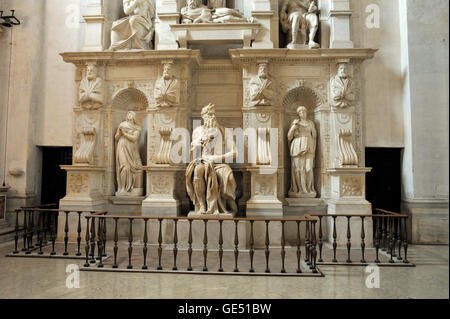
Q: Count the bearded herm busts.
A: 4